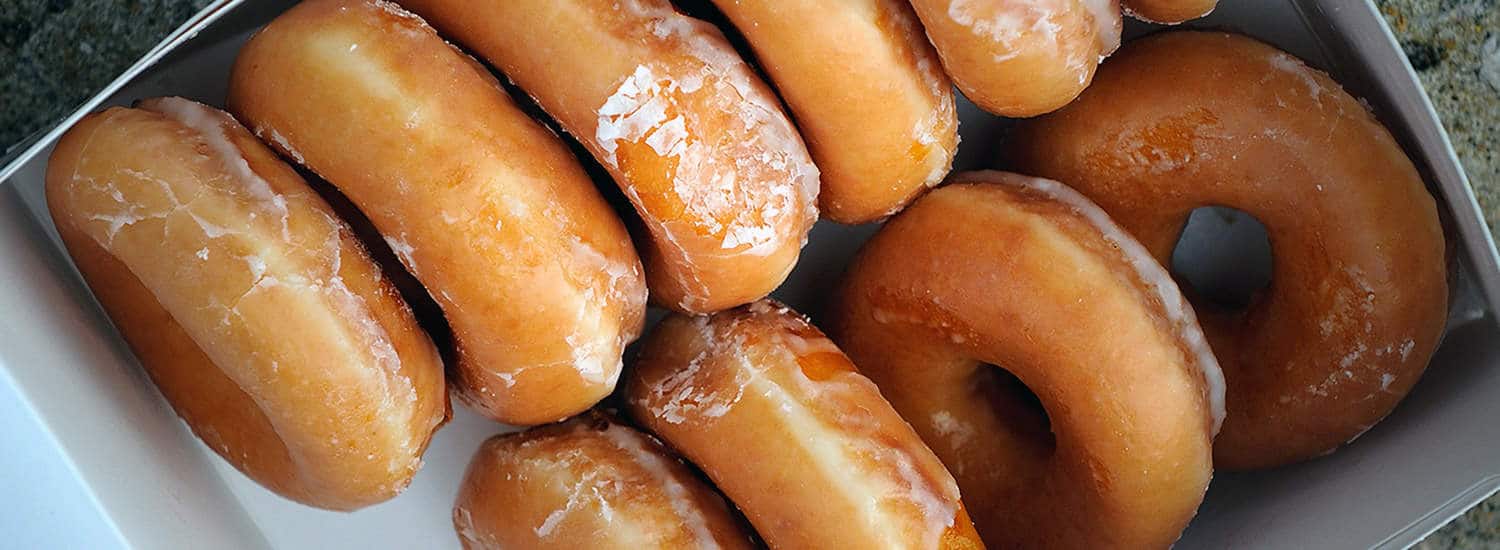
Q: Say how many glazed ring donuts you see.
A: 10